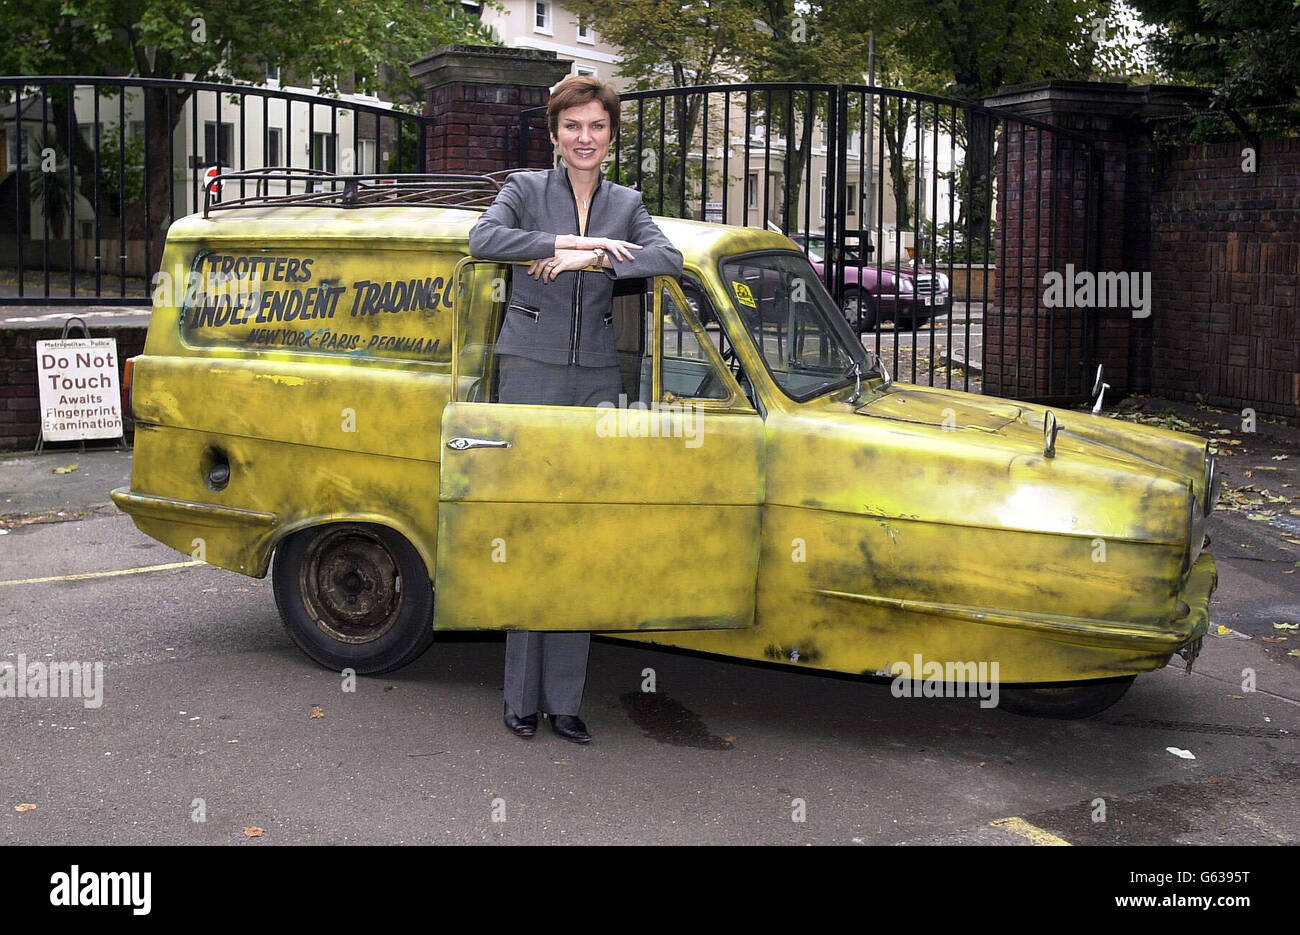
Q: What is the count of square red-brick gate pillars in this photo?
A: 2